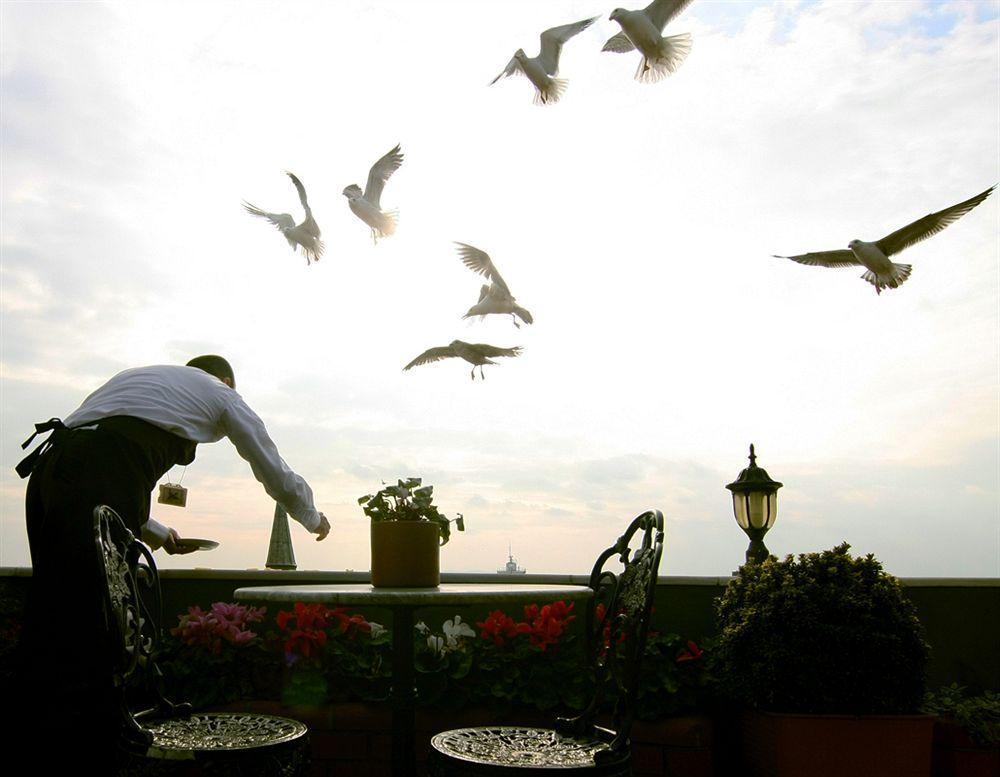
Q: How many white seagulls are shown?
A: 7